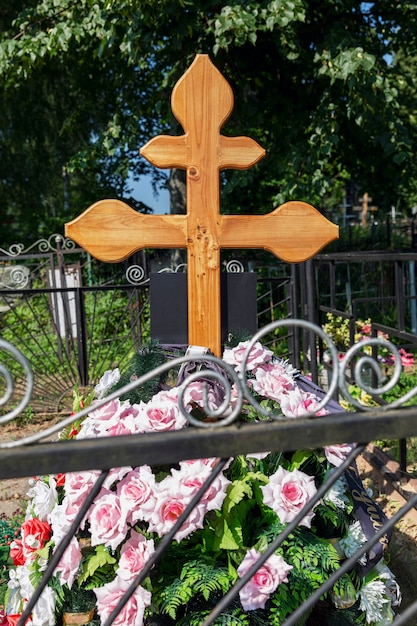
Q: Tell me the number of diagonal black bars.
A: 5